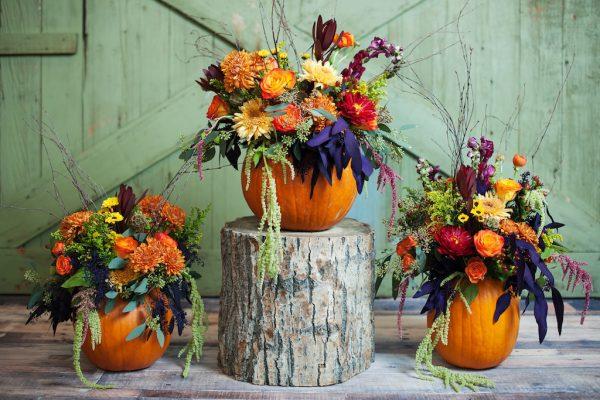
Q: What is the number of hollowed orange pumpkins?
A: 3